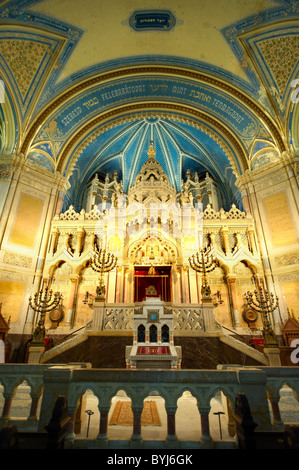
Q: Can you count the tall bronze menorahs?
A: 4